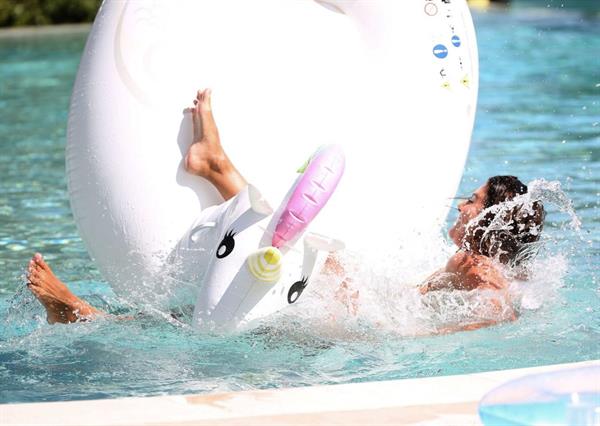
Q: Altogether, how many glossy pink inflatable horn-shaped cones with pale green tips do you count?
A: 1